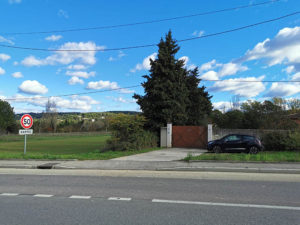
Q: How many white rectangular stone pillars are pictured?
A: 2